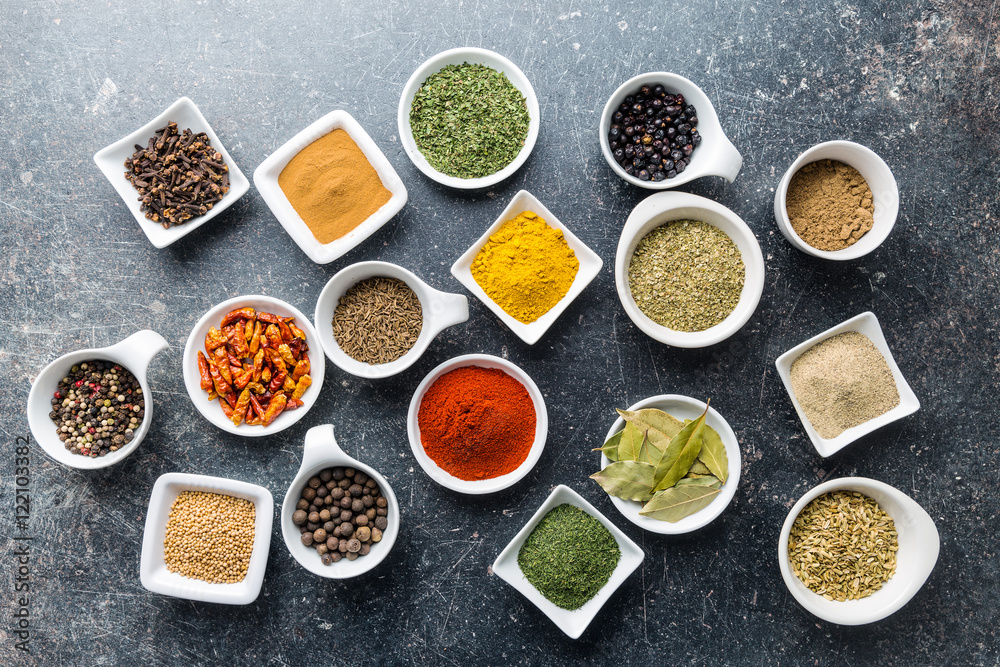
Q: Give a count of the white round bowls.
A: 11